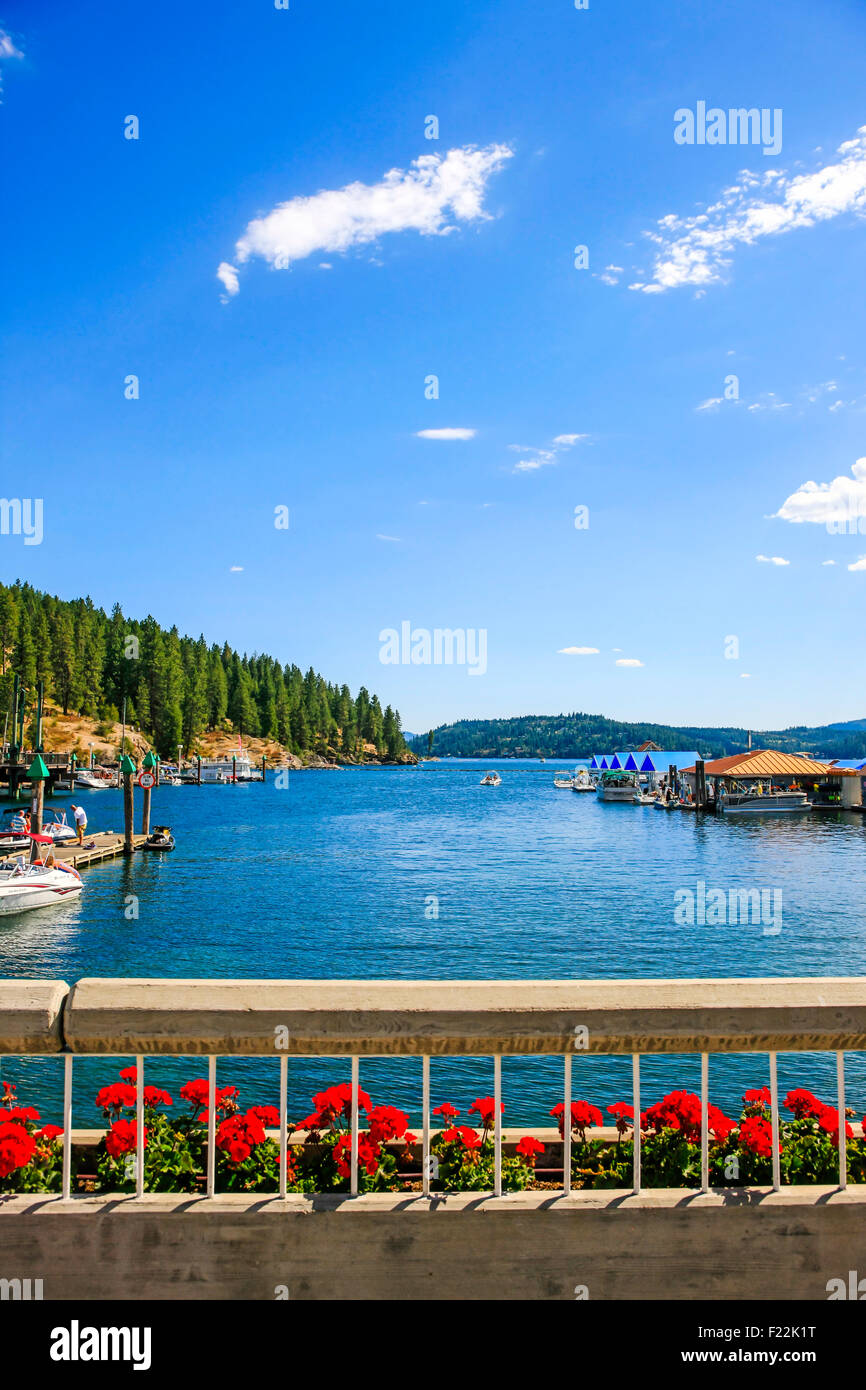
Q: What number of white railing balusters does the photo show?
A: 12